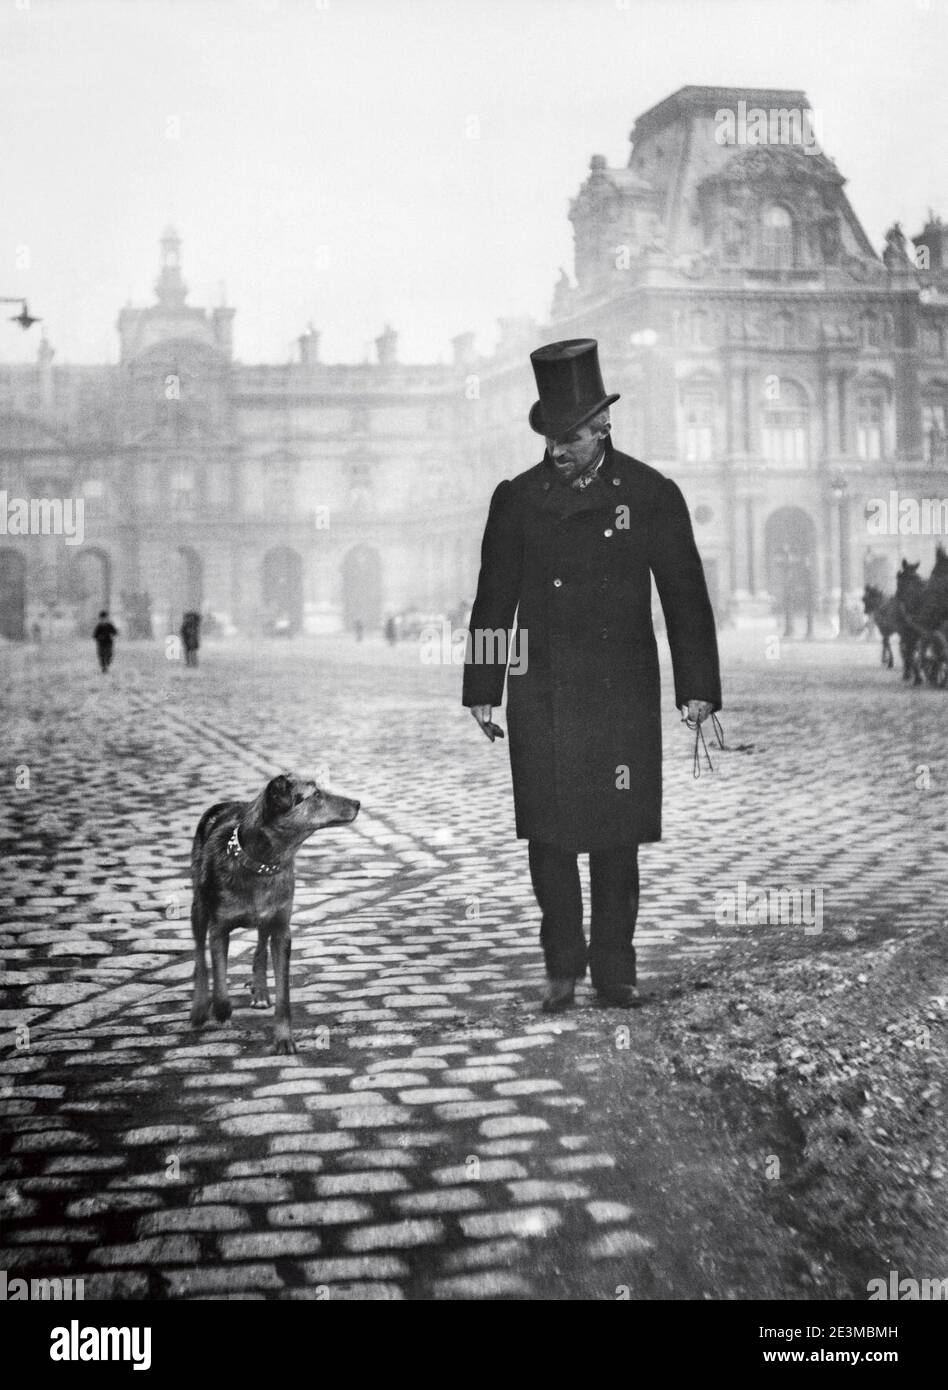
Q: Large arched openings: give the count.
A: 6